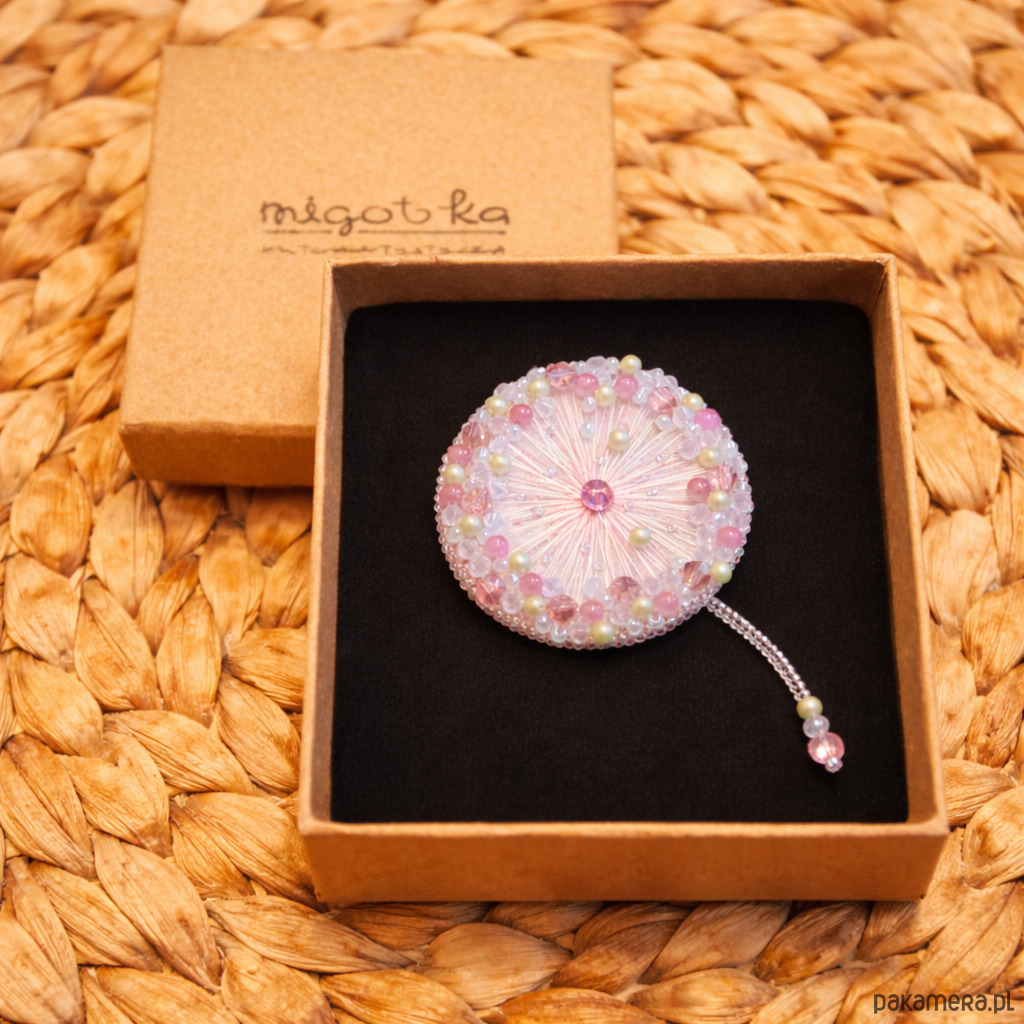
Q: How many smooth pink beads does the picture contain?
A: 12